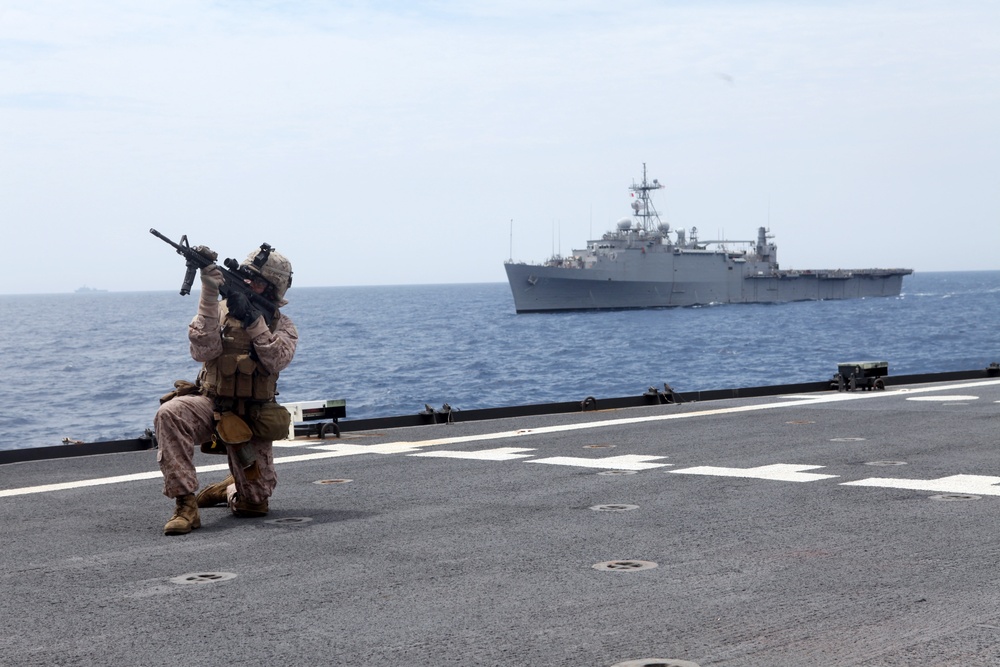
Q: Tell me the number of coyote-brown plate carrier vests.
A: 1